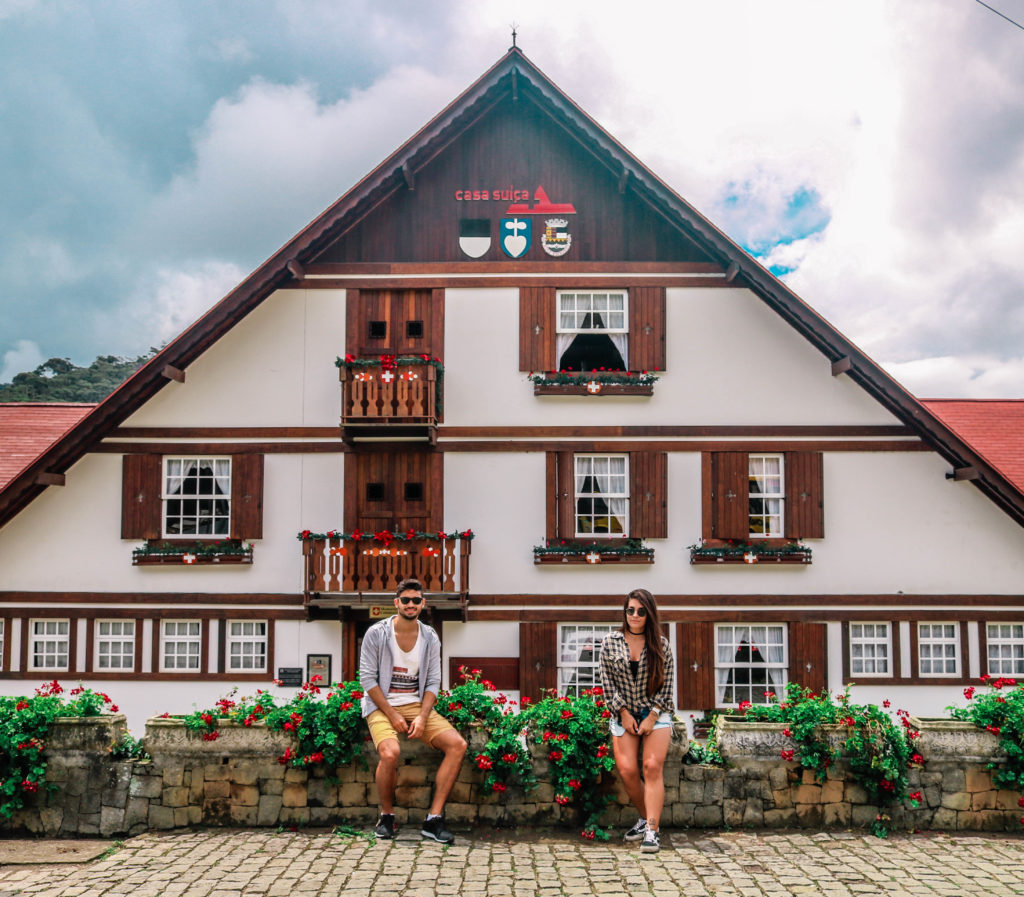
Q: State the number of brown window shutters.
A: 12